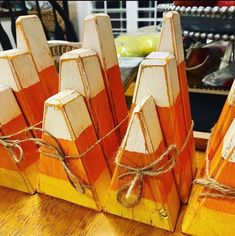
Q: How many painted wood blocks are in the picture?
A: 11